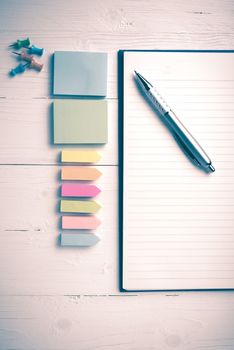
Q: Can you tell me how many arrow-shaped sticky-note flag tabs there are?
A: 6